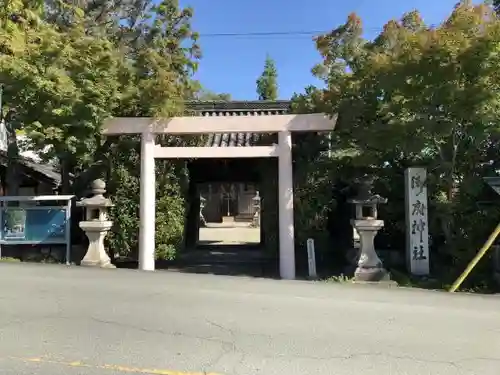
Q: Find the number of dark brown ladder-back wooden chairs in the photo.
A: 0